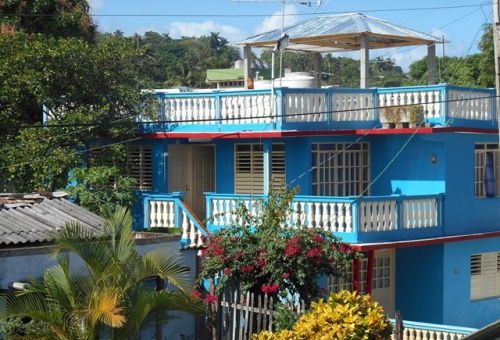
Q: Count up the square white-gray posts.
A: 4